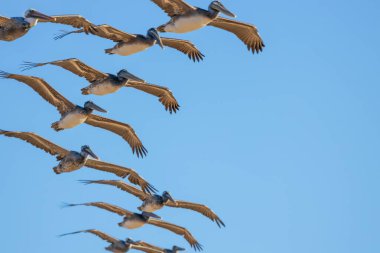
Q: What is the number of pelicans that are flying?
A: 10